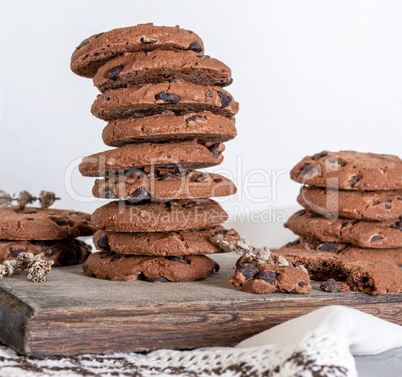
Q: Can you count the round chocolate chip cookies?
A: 15